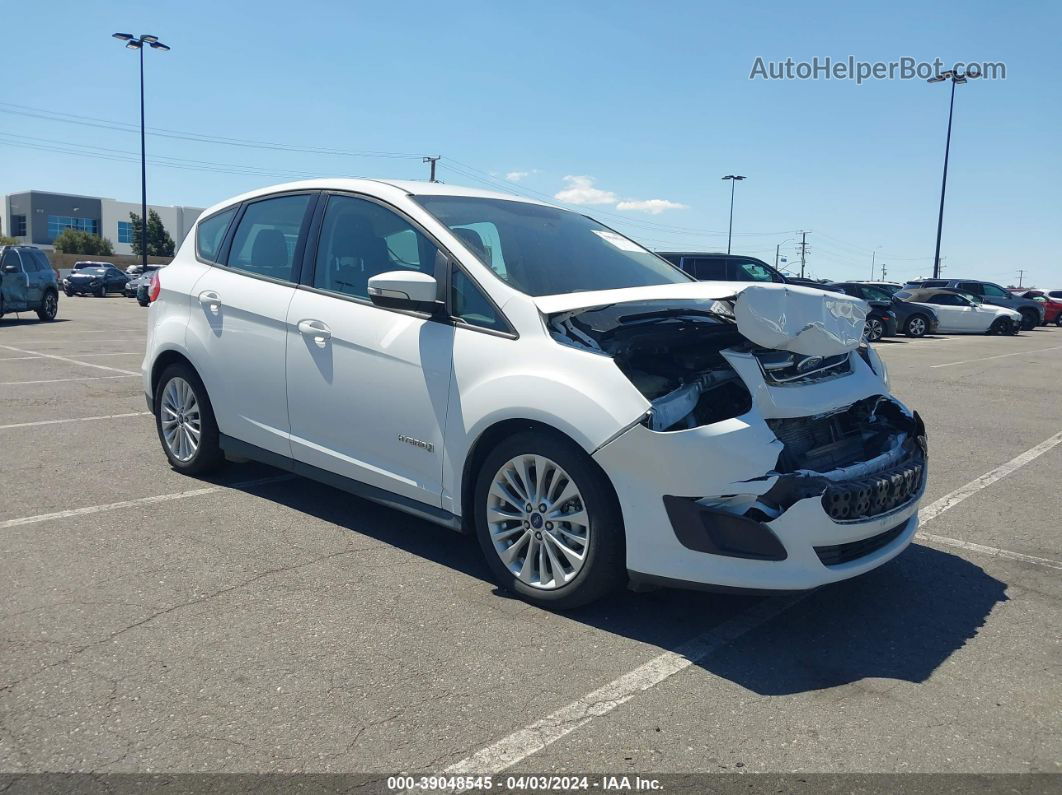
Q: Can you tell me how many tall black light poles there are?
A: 3